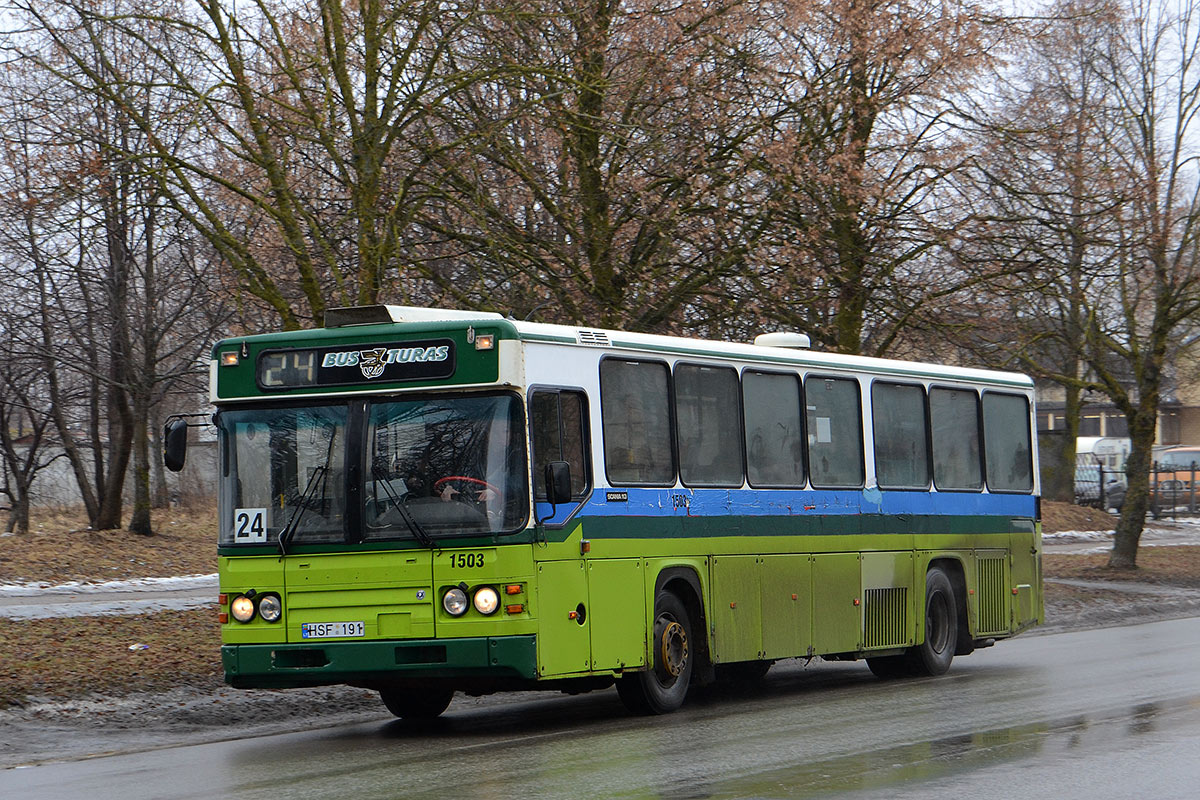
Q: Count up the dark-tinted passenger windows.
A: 7